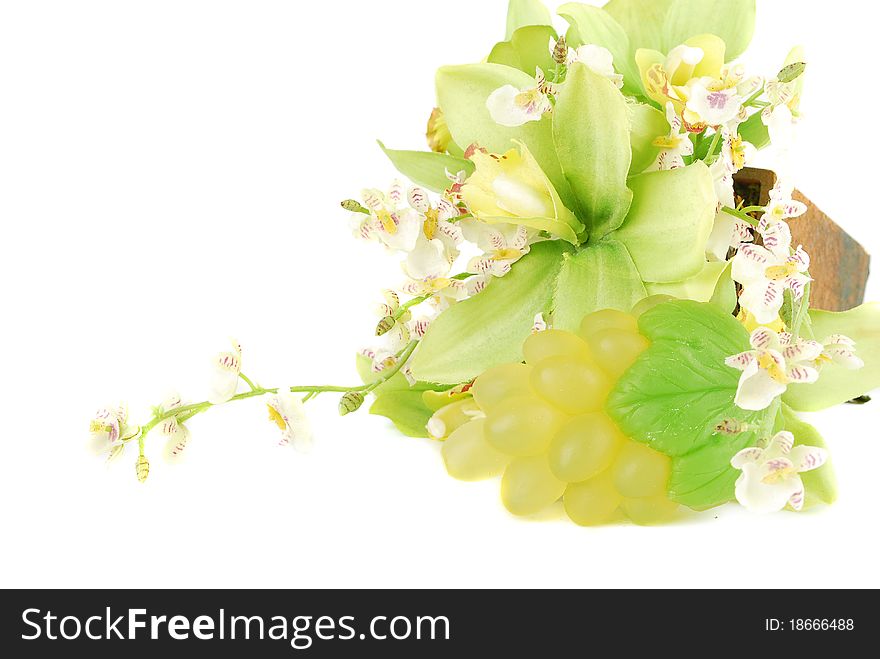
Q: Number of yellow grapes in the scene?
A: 13